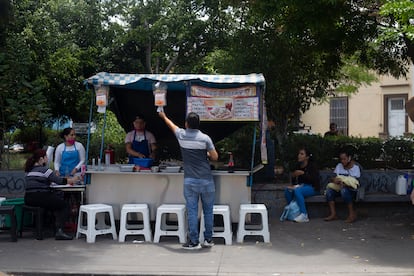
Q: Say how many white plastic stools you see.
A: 5